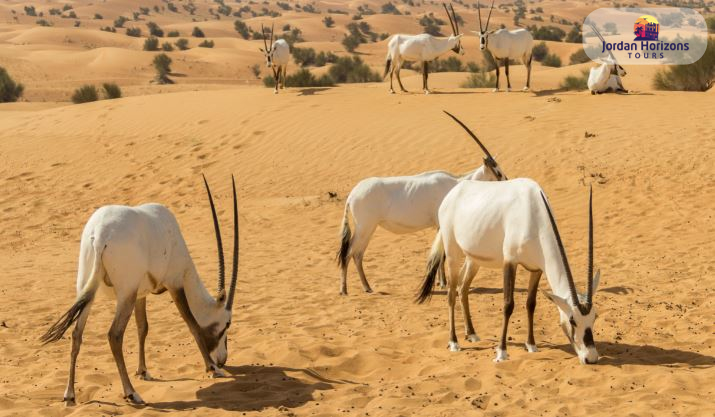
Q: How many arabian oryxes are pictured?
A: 7